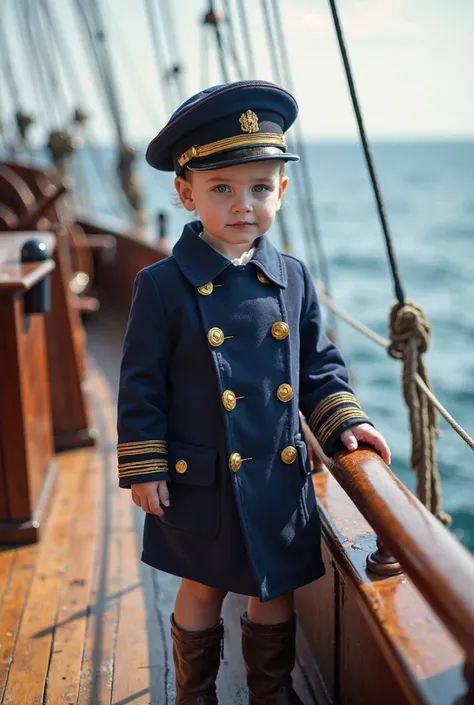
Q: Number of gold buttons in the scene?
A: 9